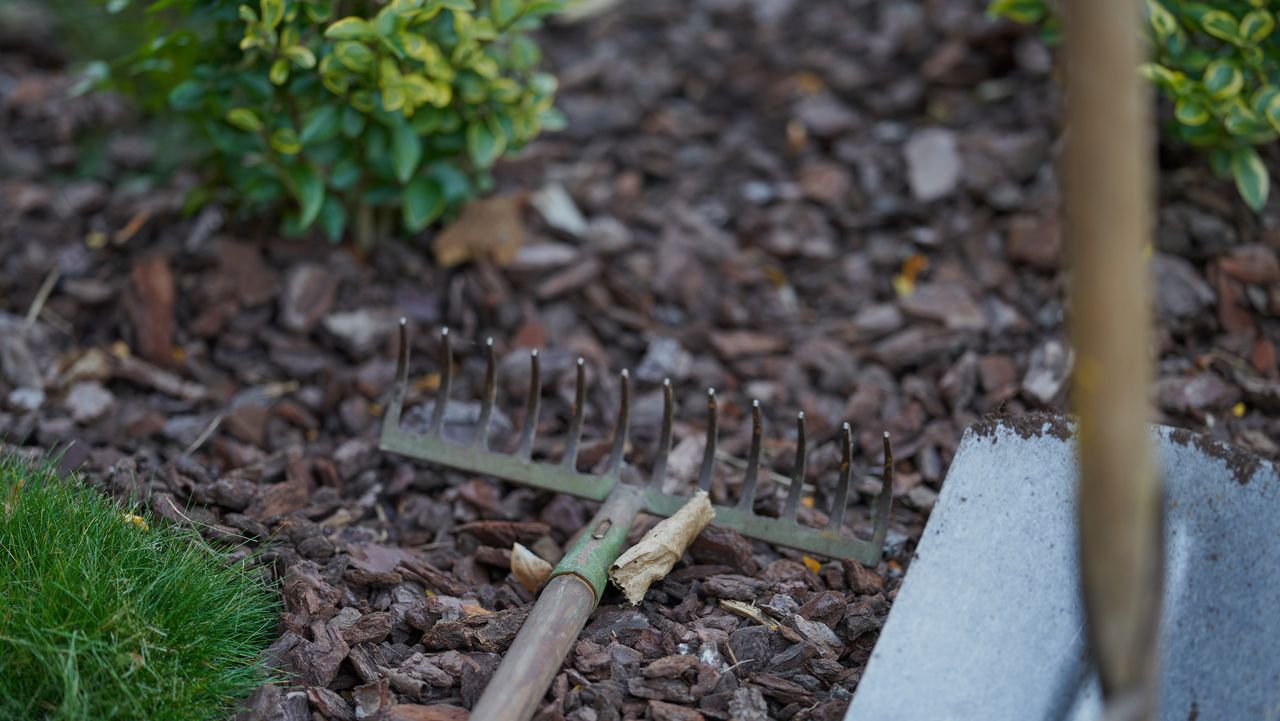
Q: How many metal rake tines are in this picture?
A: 12